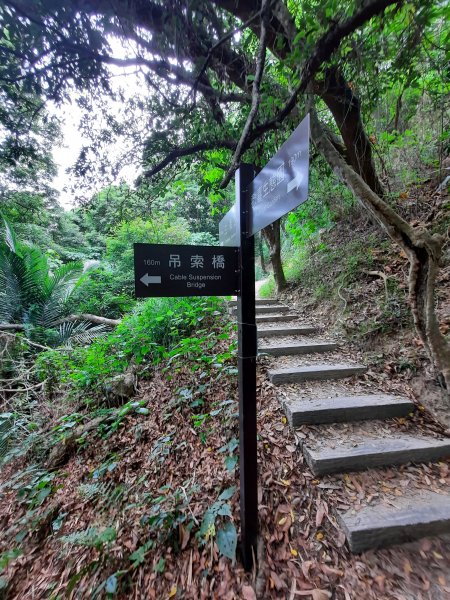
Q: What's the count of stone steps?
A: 9